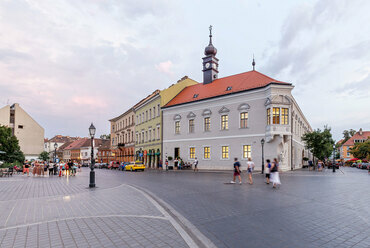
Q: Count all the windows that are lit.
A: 12